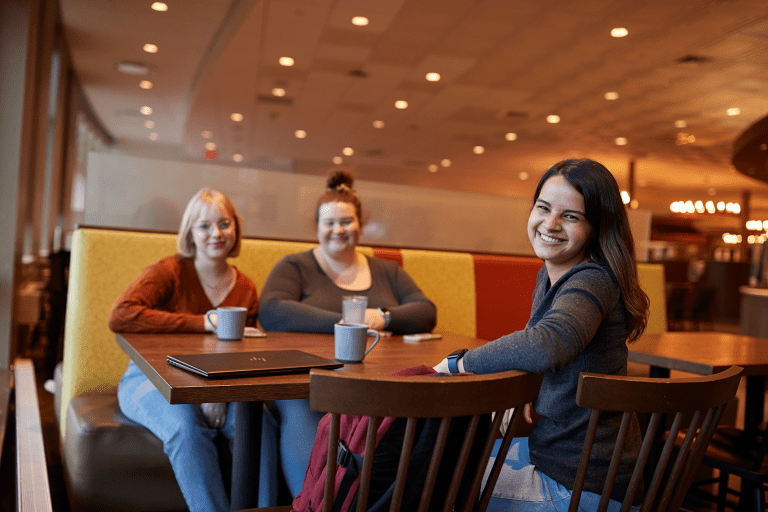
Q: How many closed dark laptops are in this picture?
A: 1